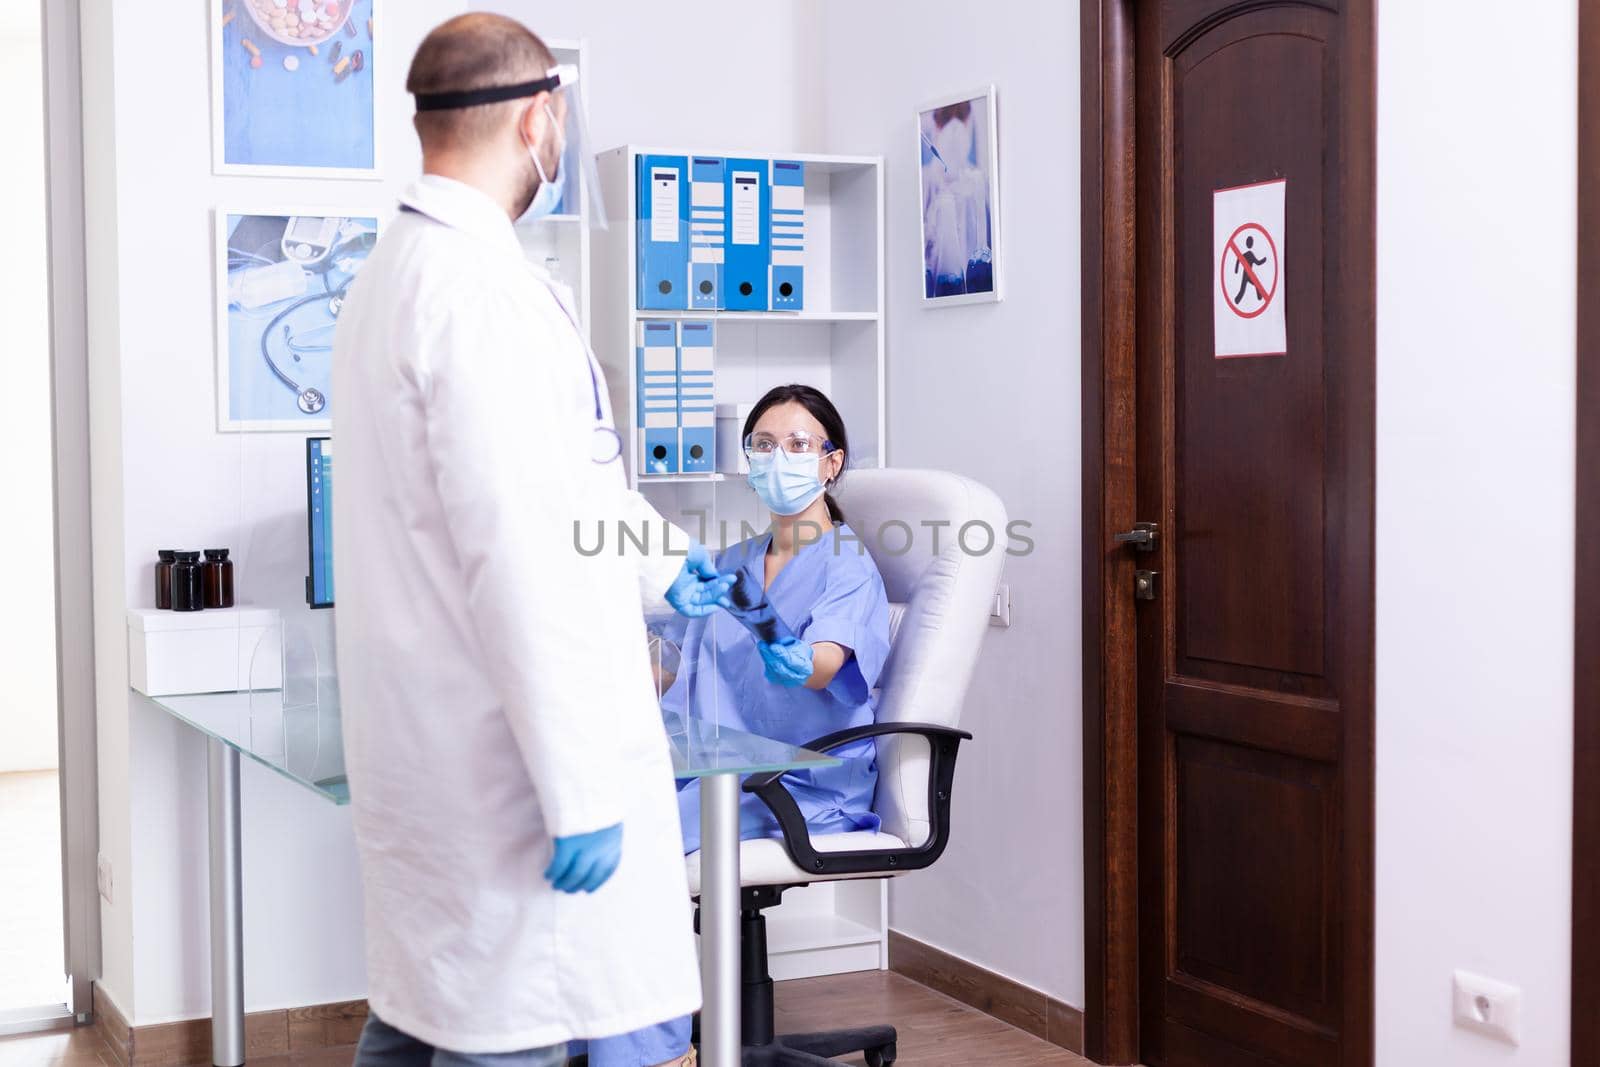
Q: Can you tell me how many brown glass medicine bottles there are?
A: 3